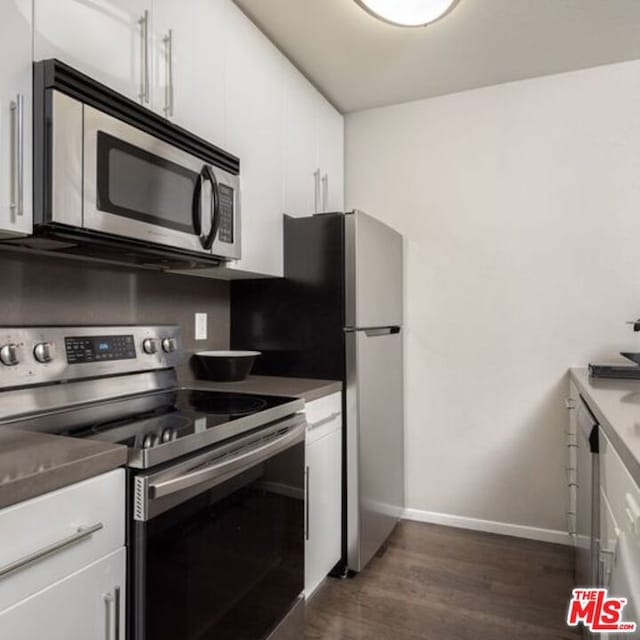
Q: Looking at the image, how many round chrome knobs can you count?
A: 4